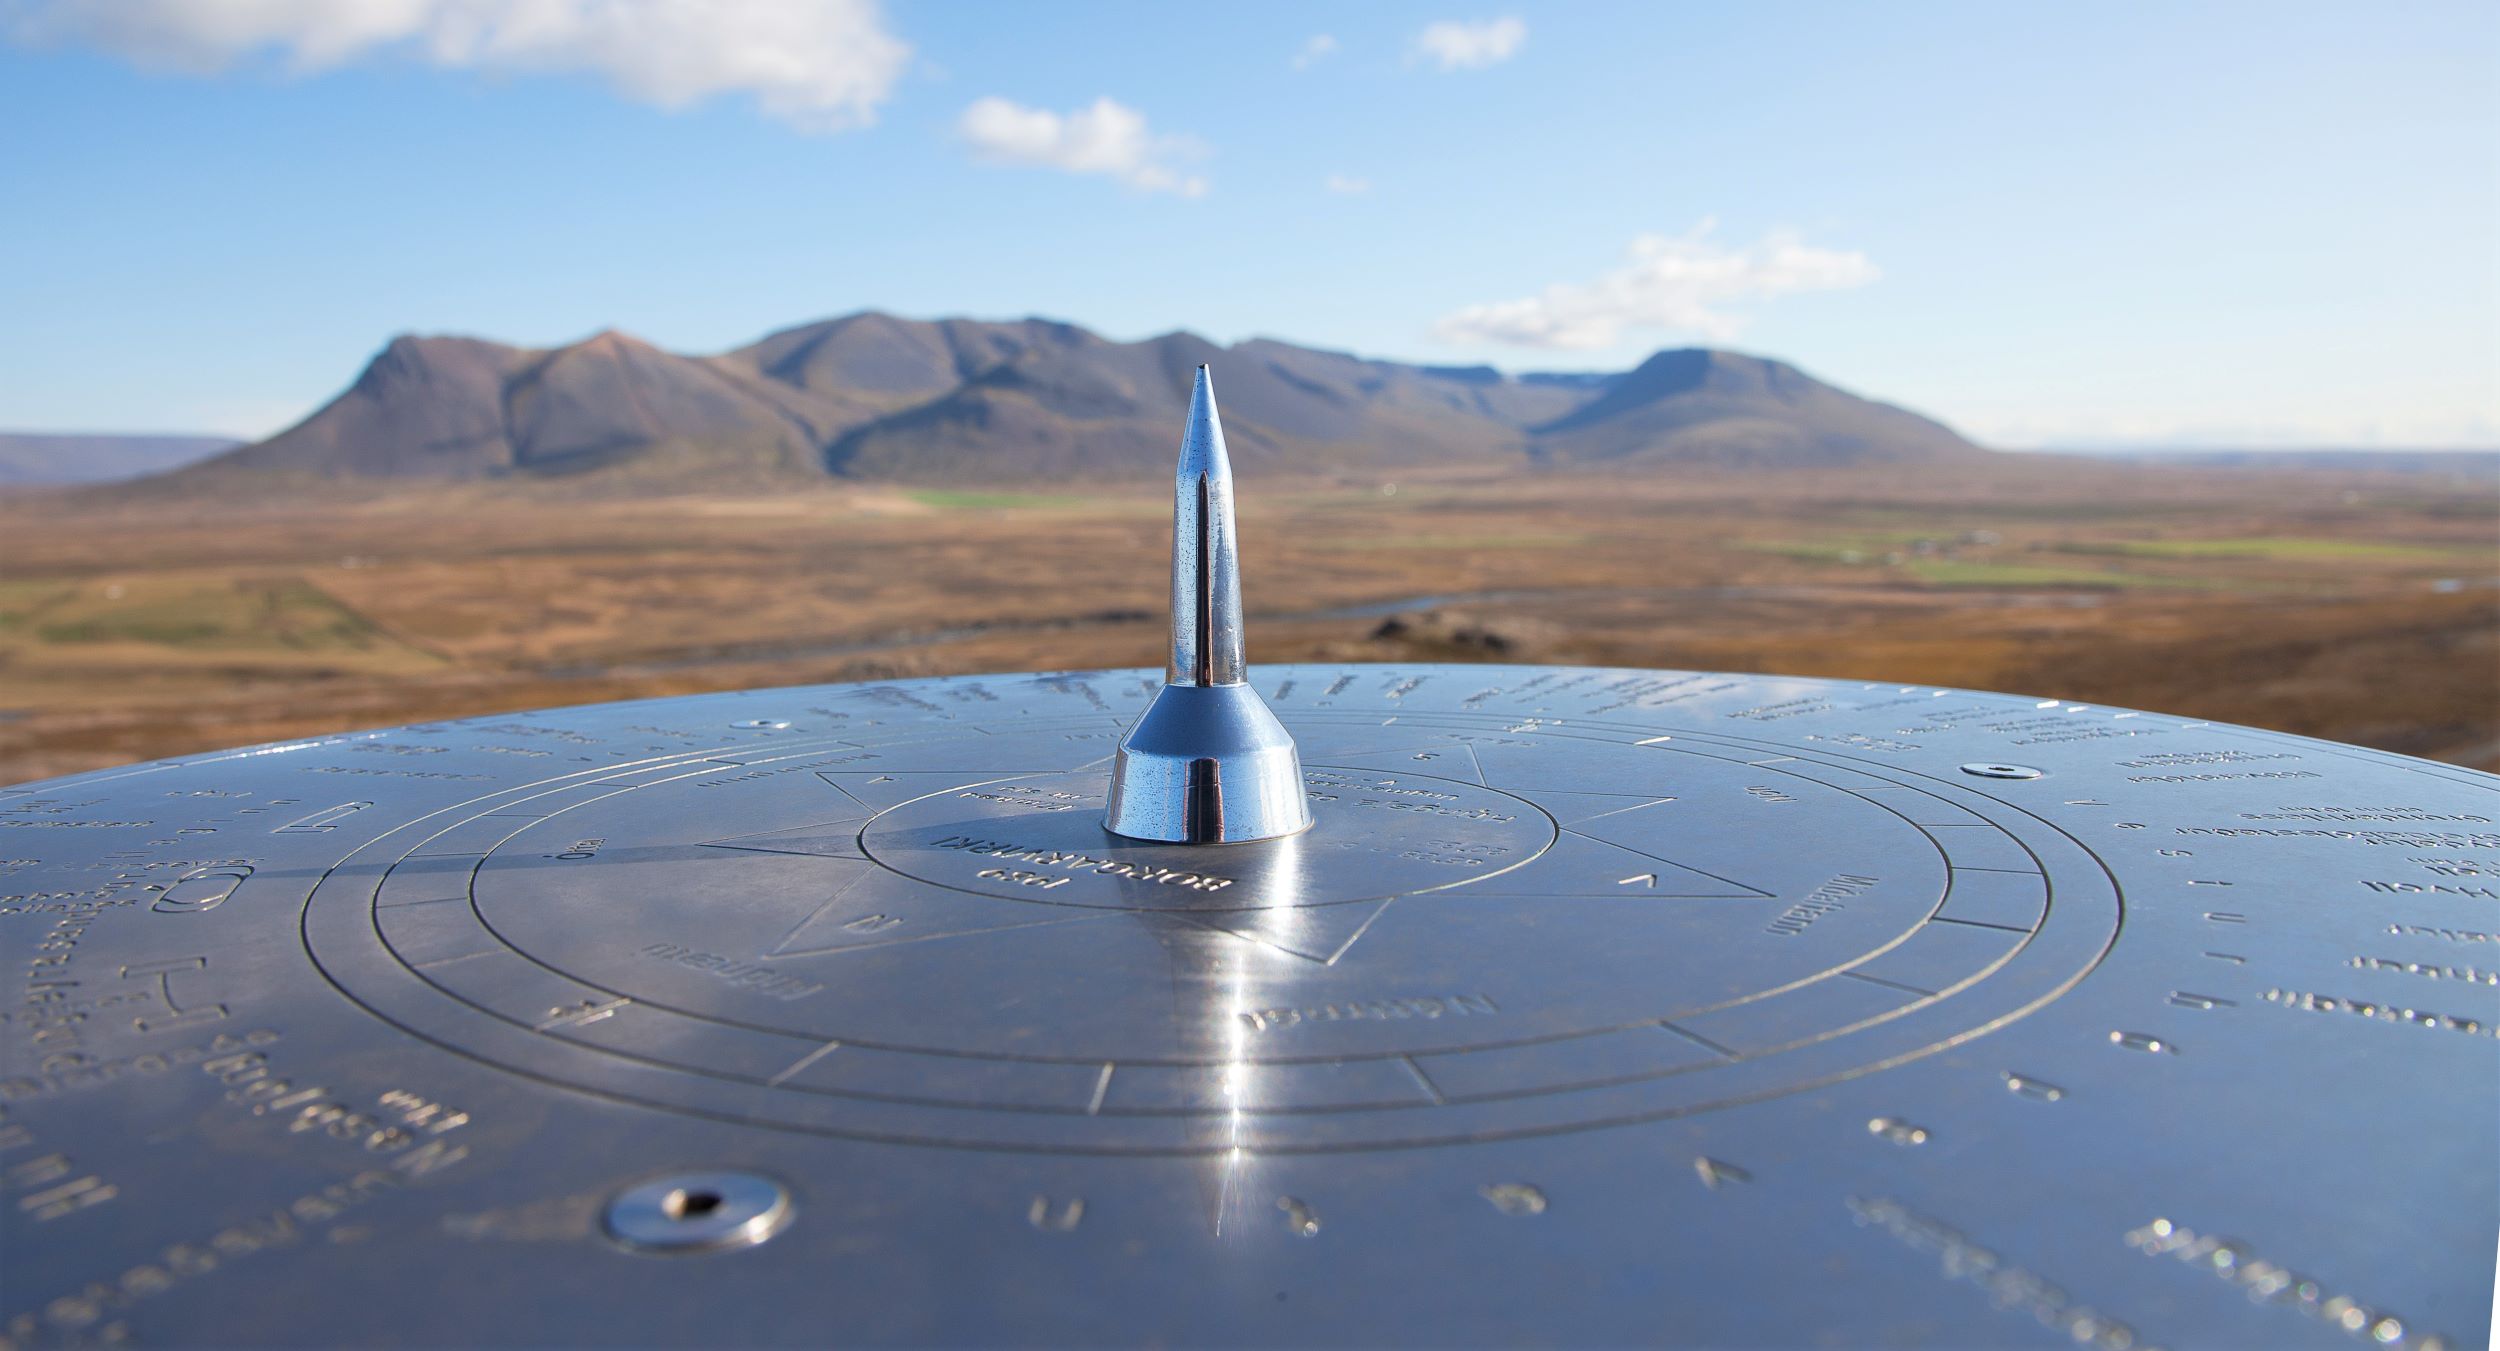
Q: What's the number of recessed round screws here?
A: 3